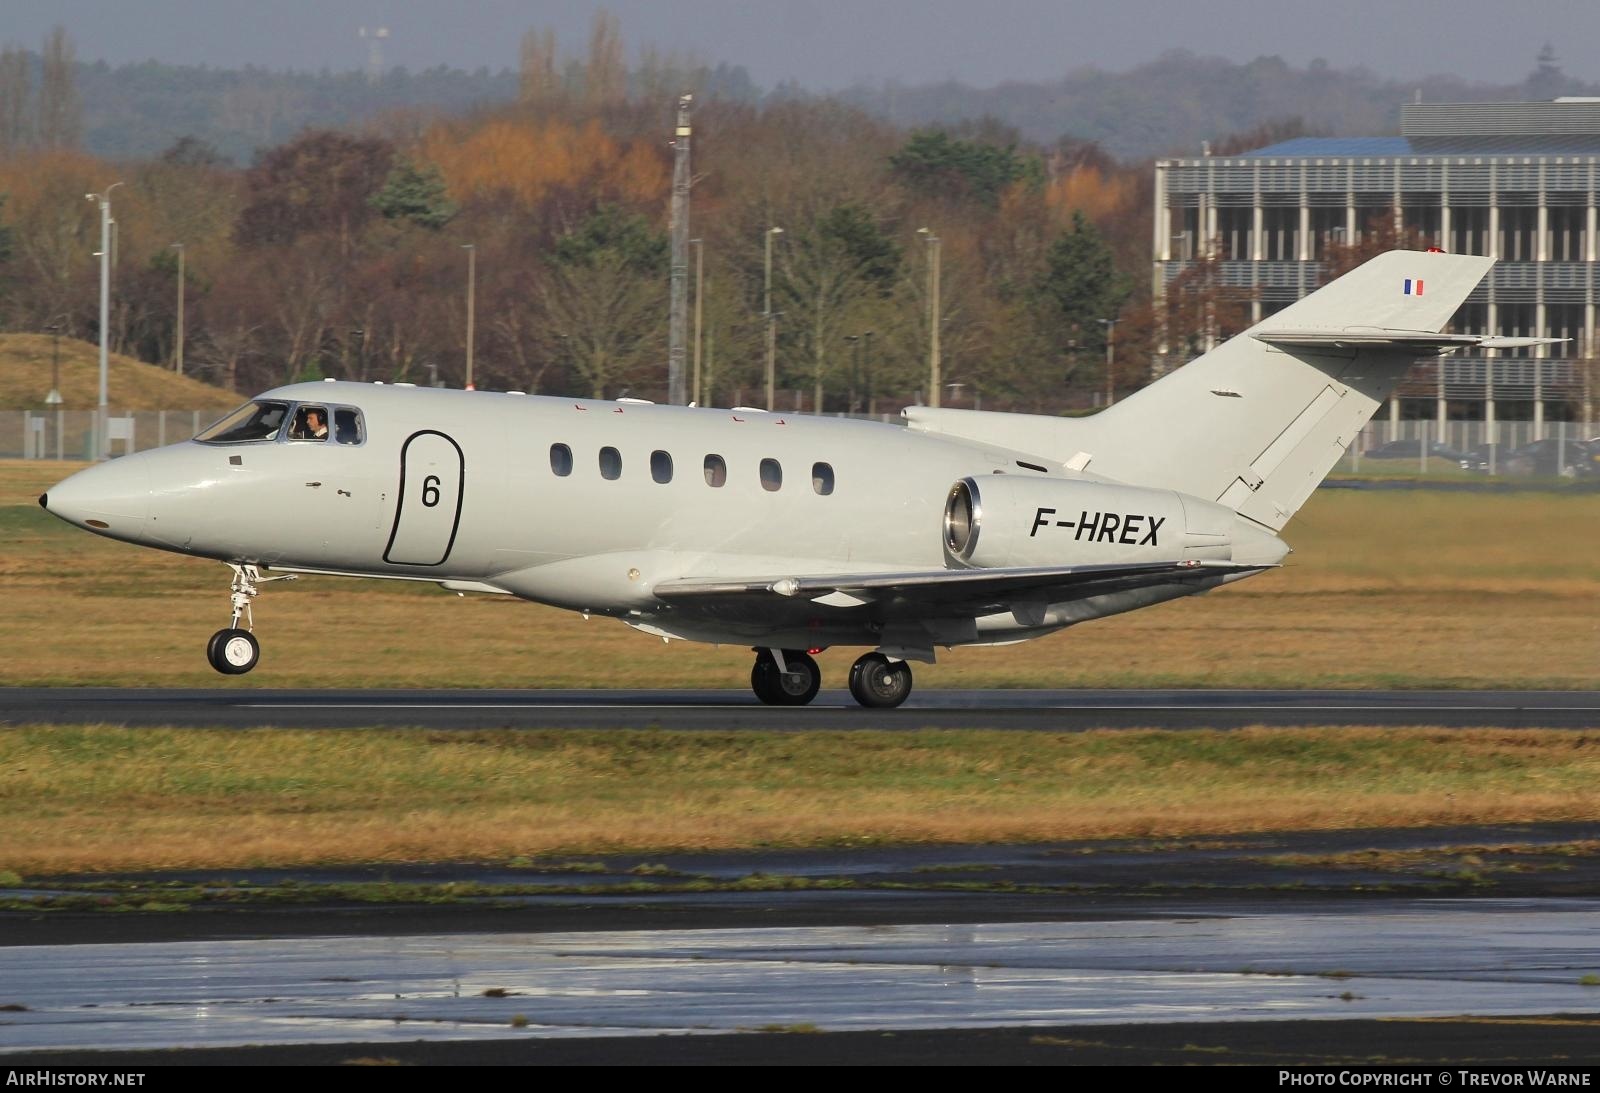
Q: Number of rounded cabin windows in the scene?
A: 6